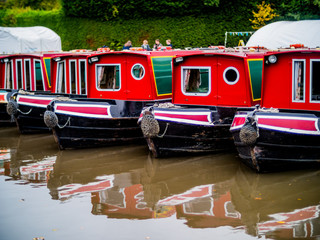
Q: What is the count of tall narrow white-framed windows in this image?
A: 9